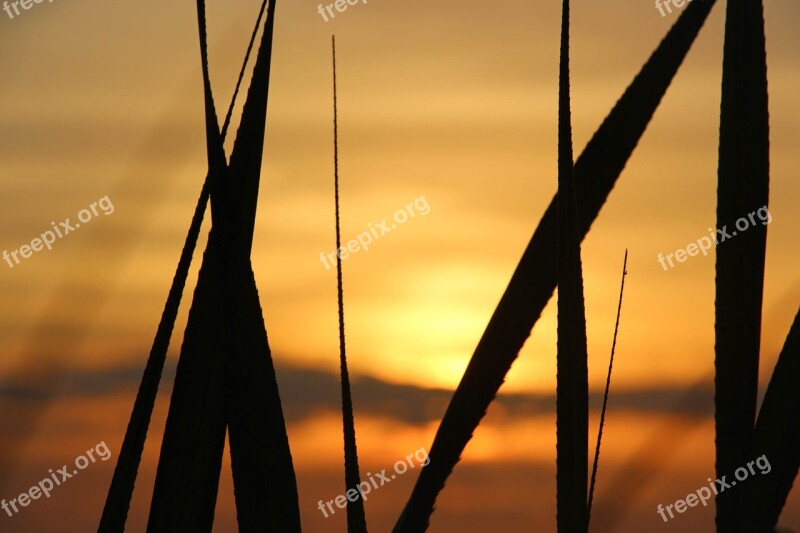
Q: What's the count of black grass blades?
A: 9